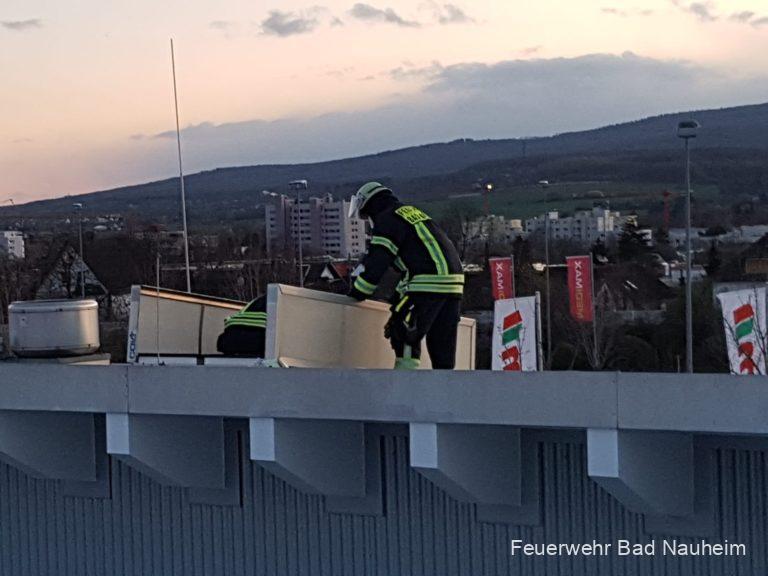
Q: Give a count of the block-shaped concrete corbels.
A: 5